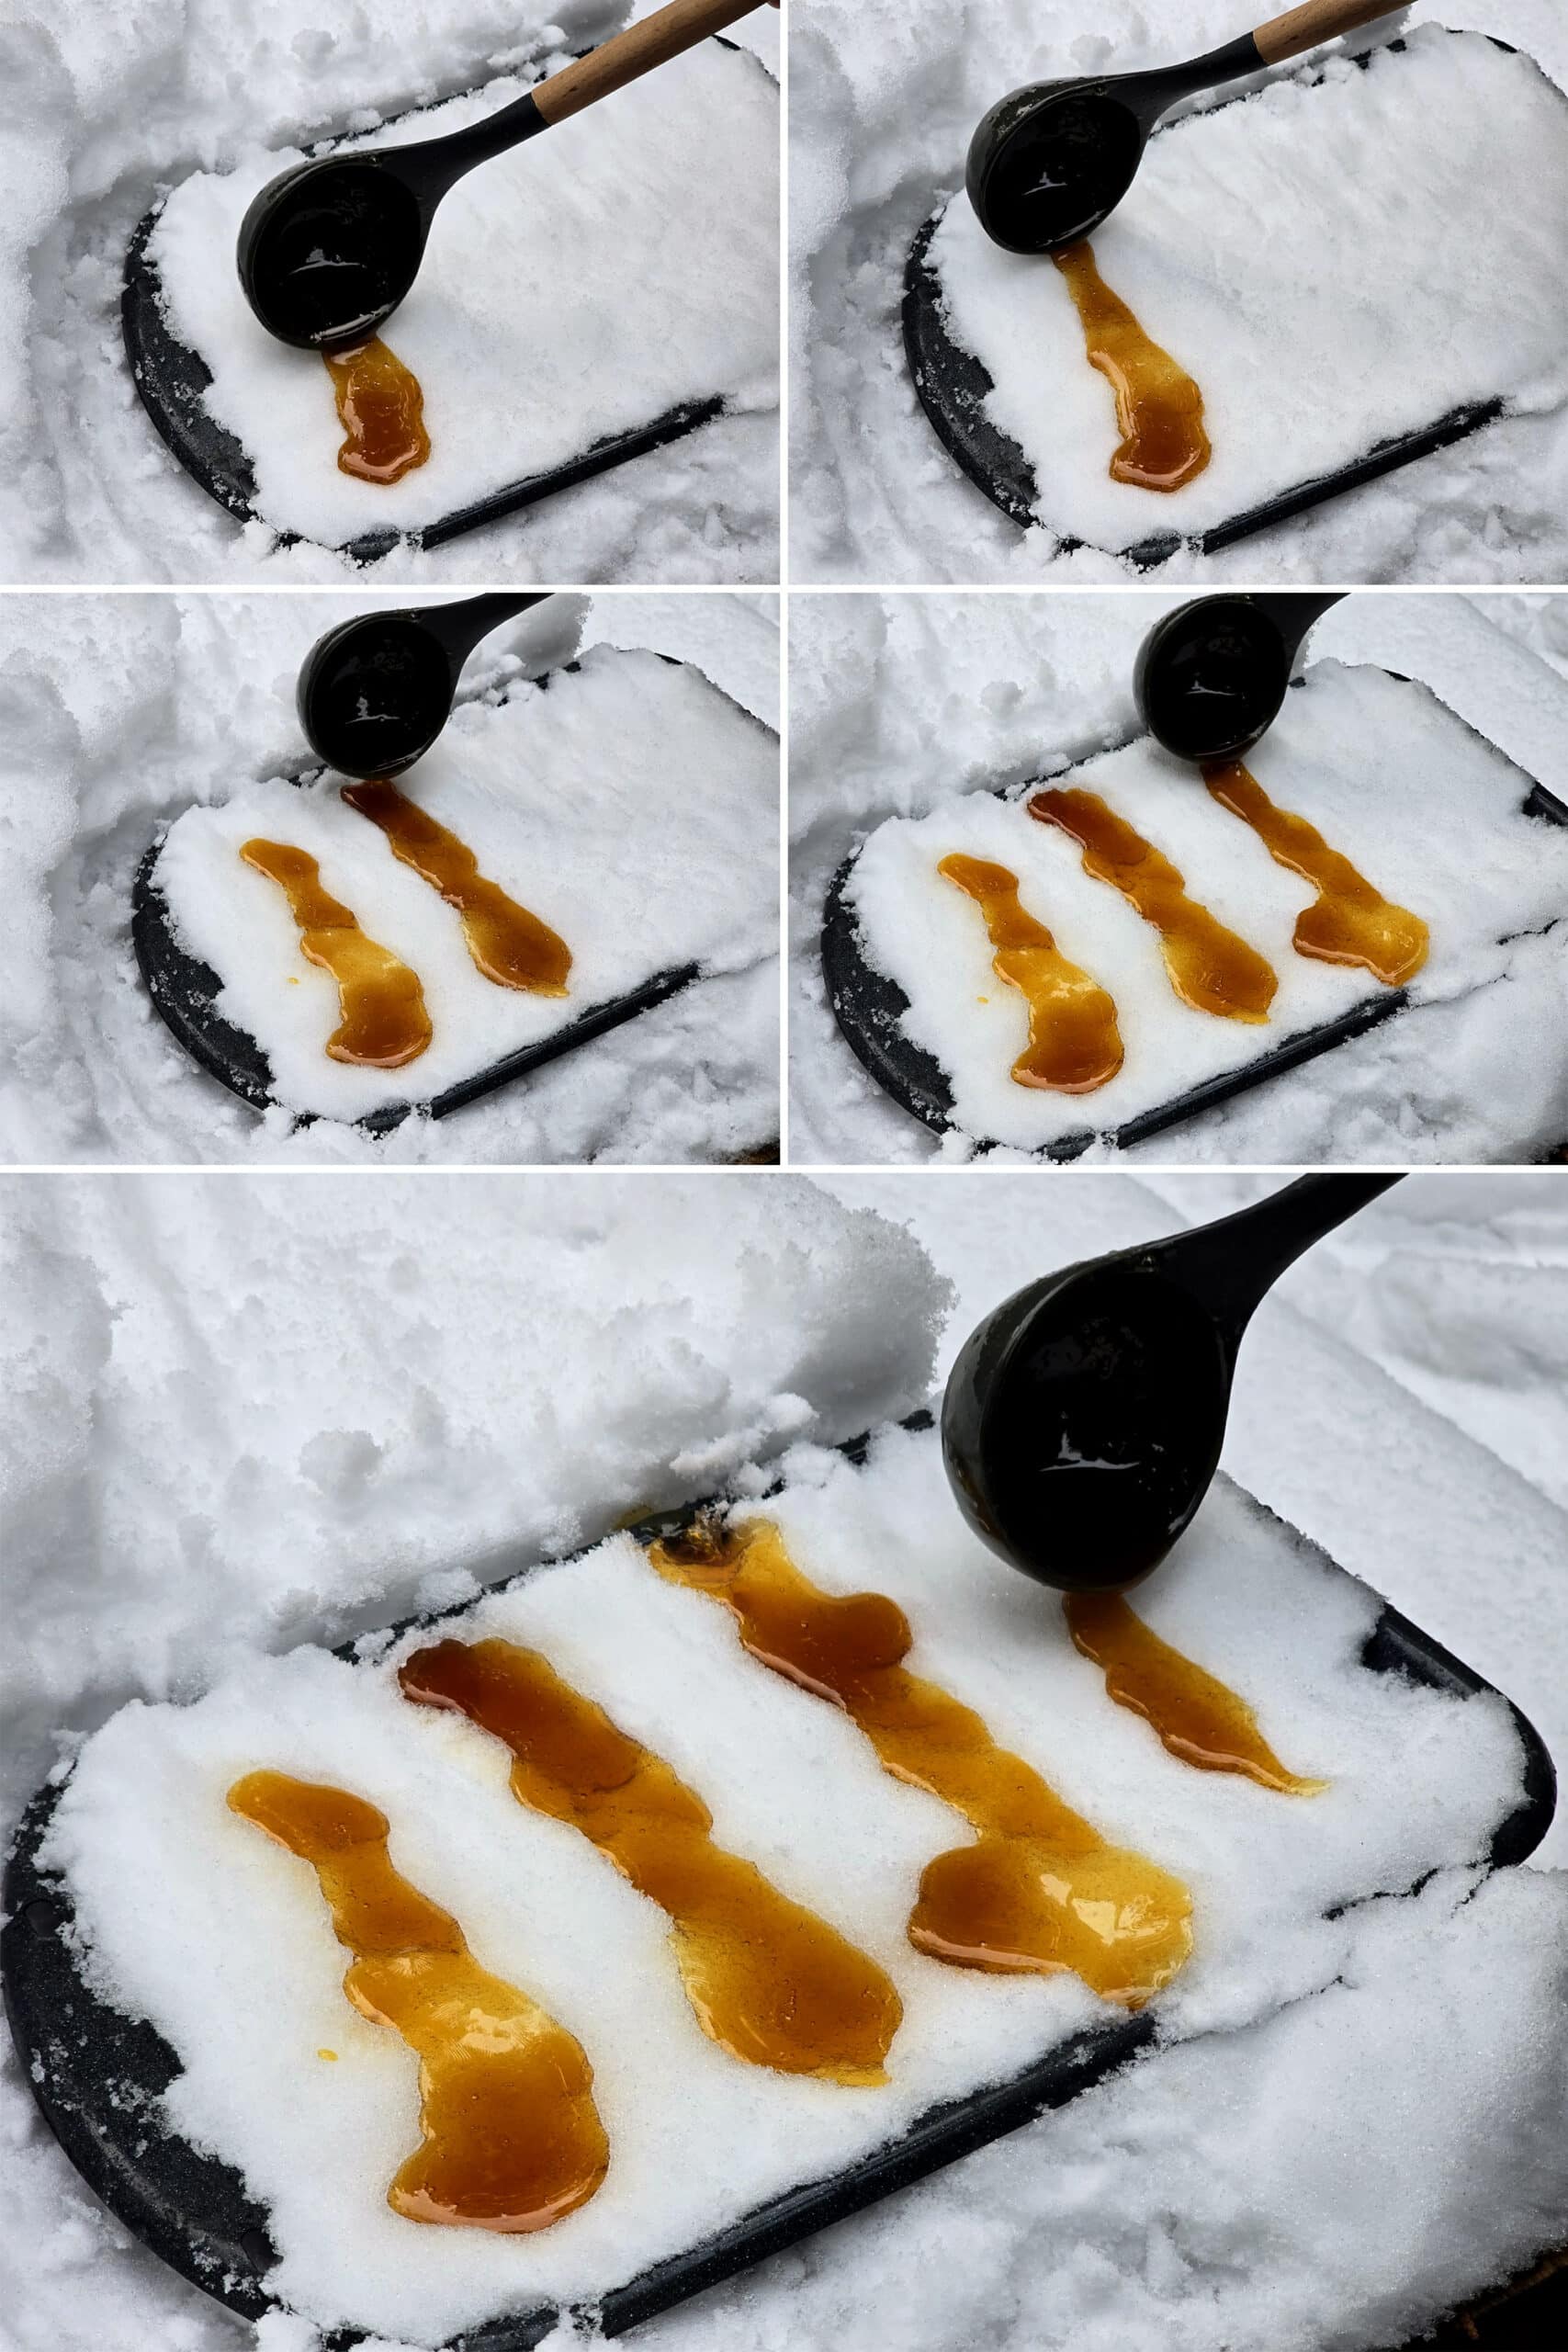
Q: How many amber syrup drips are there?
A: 11